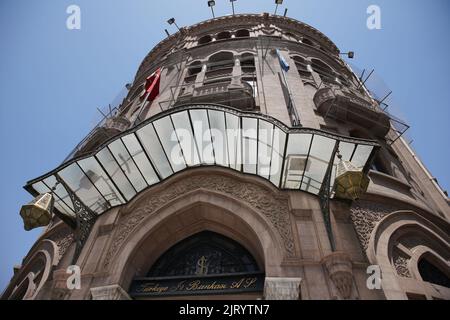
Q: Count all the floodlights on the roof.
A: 5